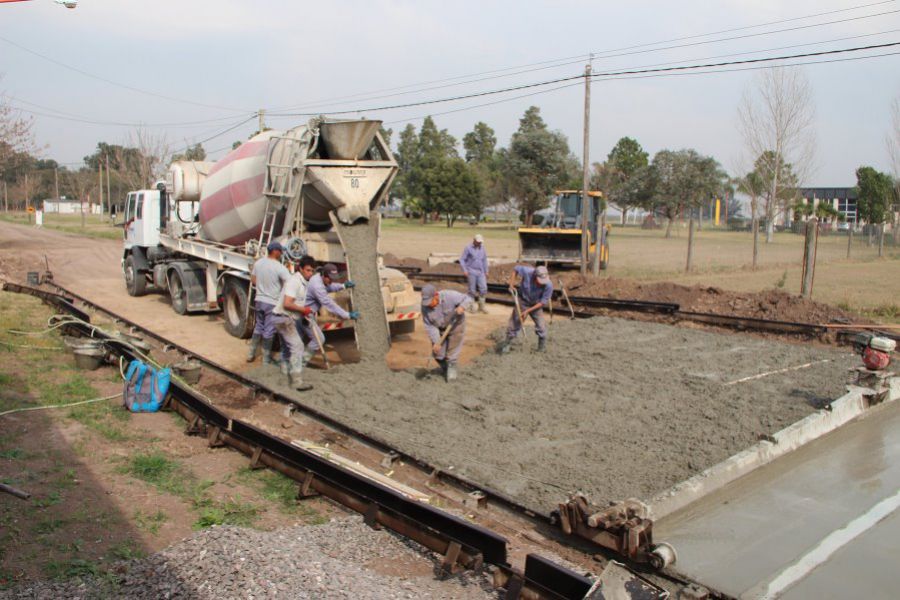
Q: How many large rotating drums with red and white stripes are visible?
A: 1